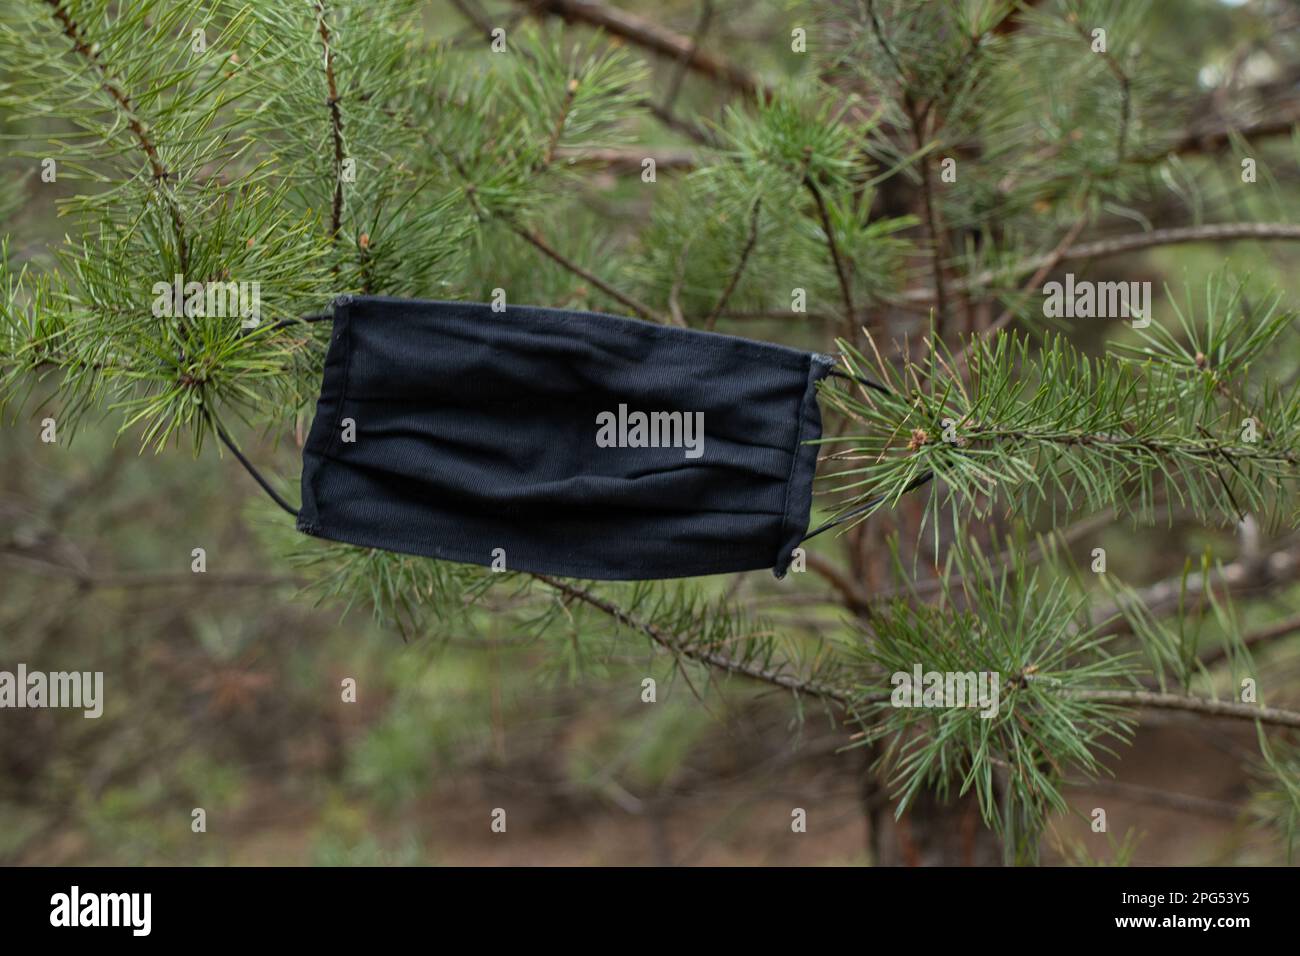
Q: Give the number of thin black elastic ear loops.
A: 2